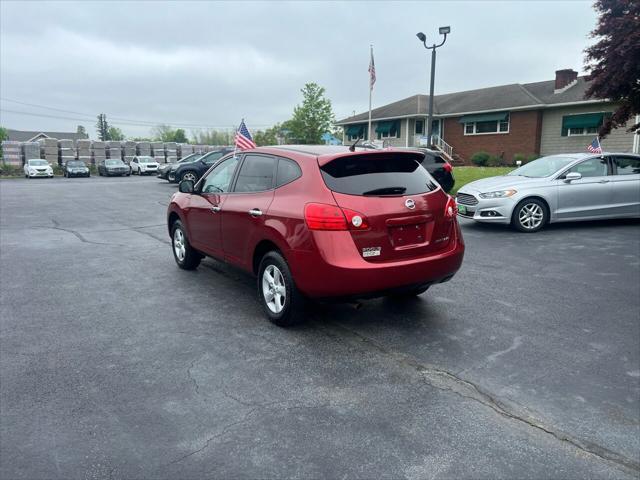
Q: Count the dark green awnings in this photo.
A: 4